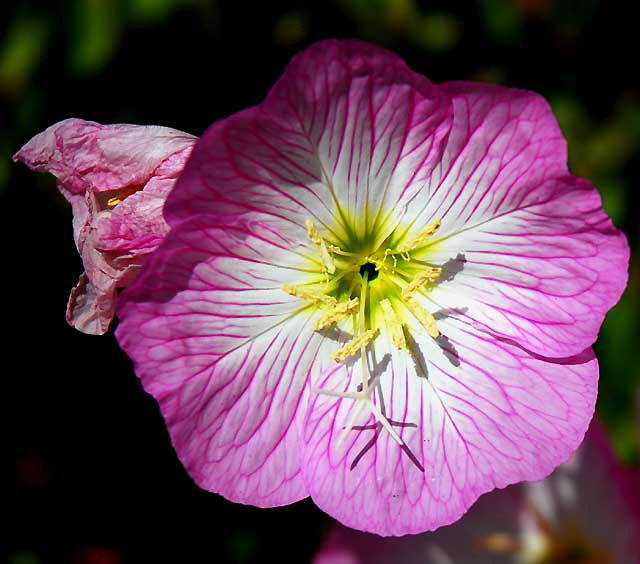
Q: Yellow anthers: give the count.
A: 8